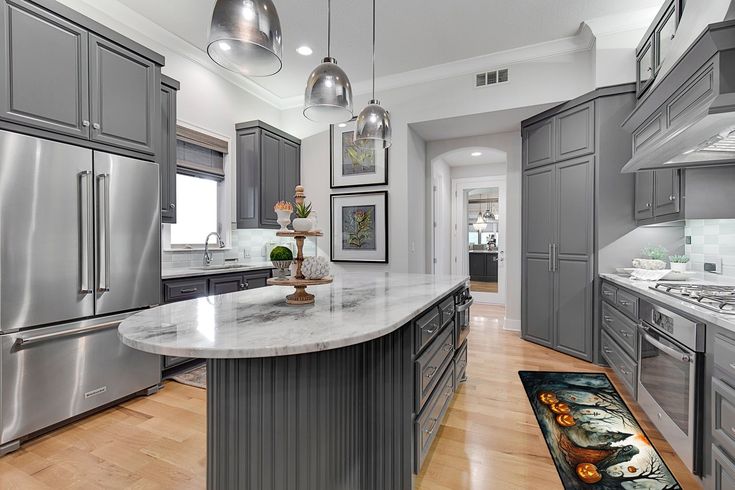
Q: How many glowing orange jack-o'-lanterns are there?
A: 4